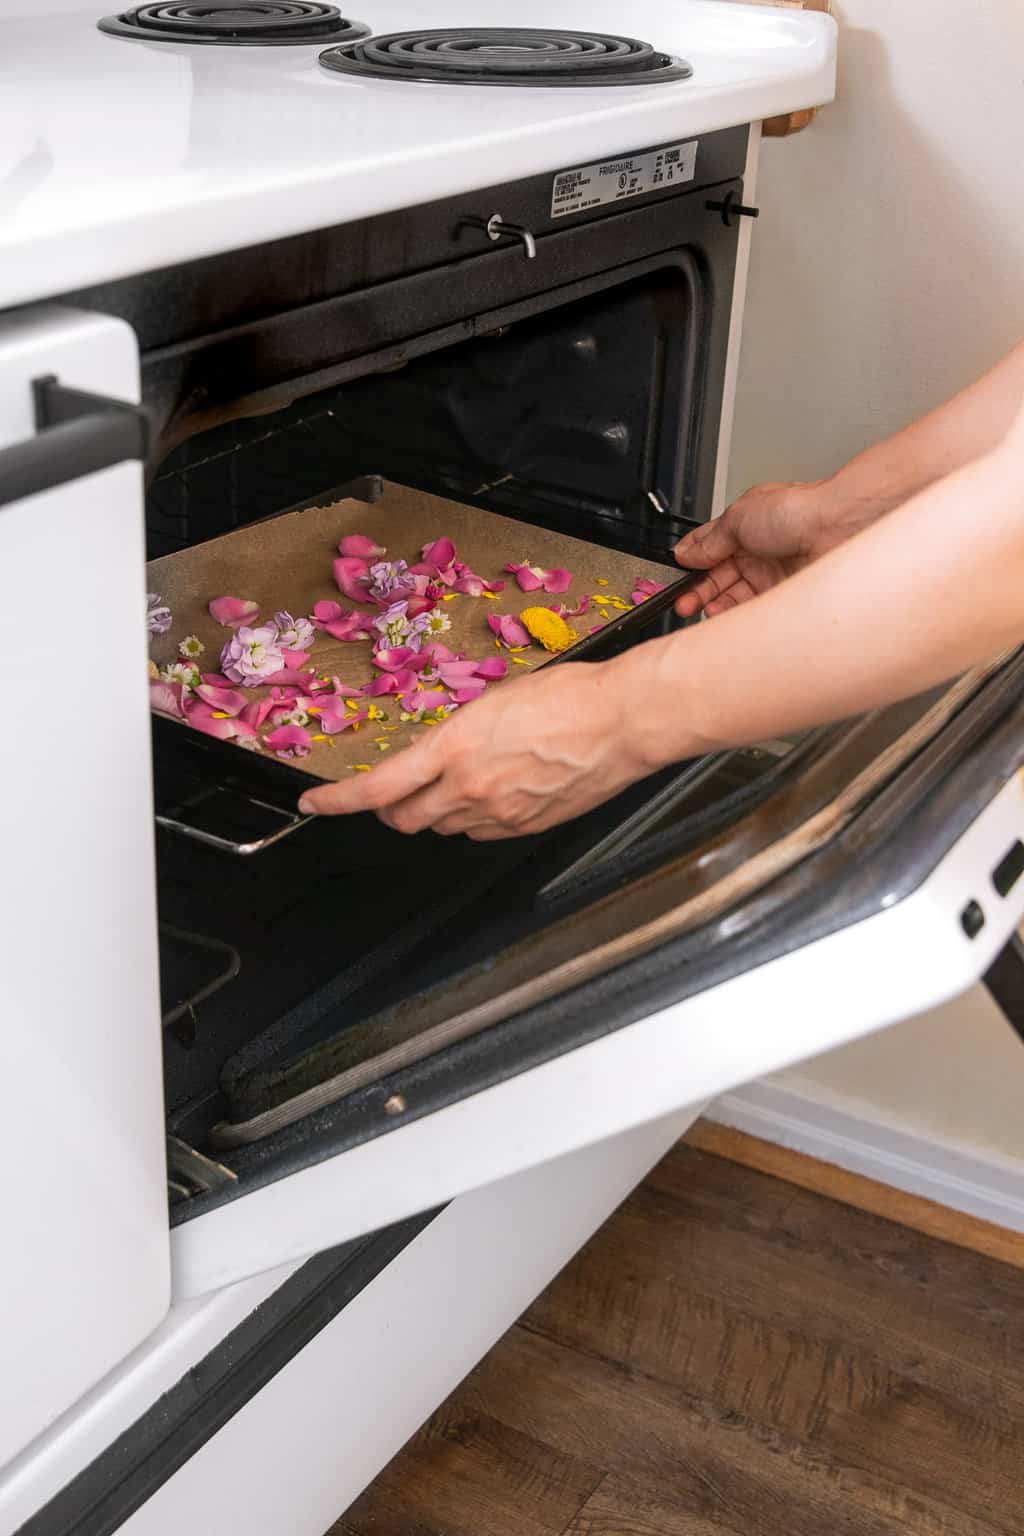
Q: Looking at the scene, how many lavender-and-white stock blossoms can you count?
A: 5